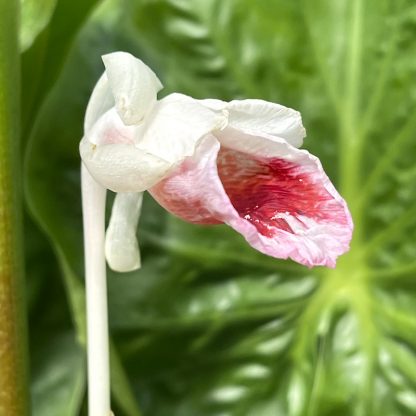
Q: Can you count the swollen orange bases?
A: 0